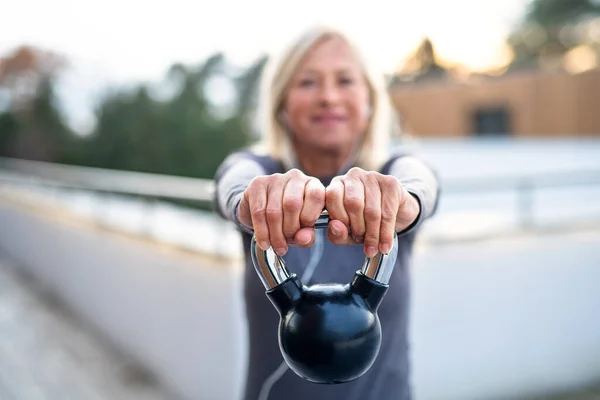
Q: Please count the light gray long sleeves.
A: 2